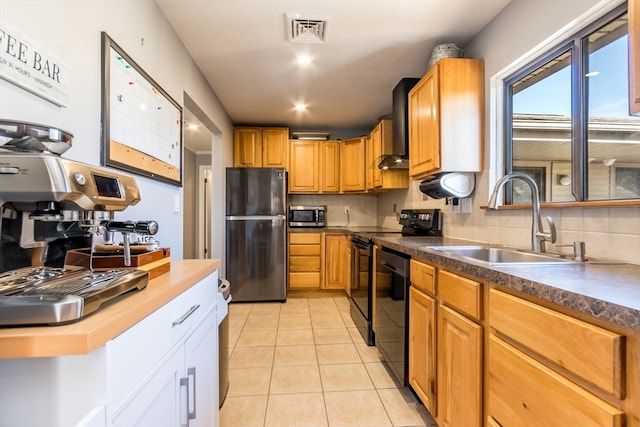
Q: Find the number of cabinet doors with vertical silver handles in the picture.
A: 2